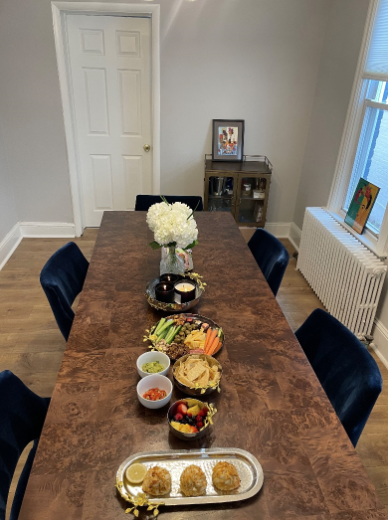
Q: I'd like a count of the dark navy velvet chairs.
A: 5